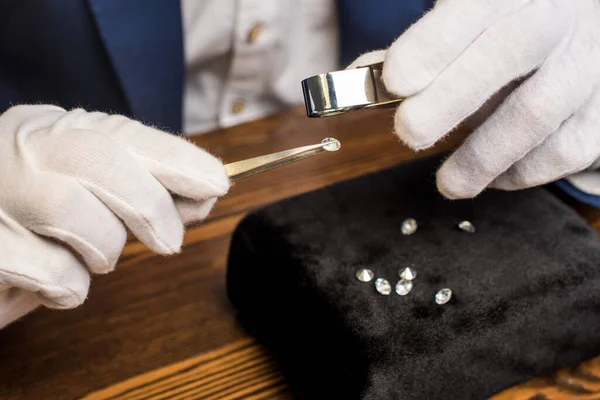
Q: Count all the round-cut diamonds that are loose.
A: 7